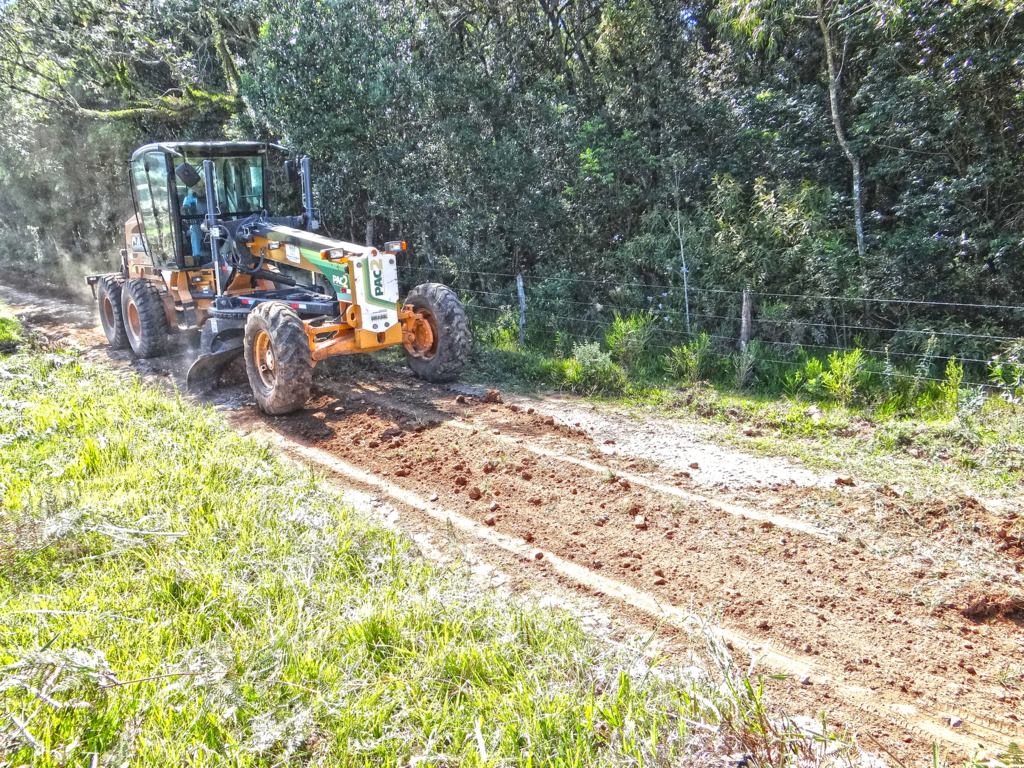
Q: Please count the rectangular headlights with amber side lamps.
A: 2